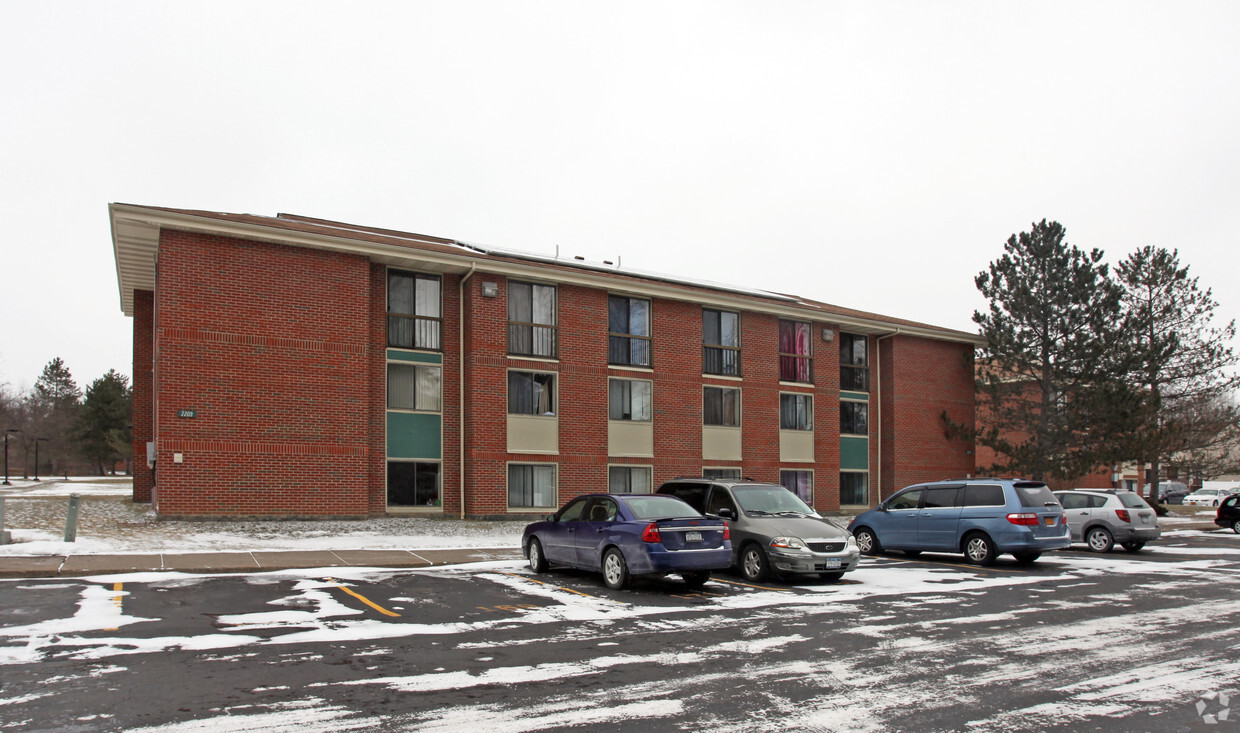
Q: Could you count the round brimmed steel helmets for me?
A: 0